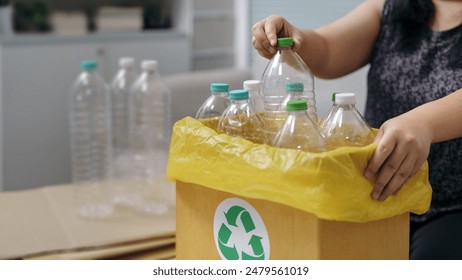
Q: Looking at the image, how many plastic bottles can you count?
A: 11